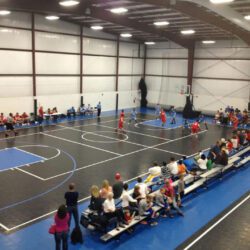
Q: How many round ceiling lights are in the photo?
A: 12